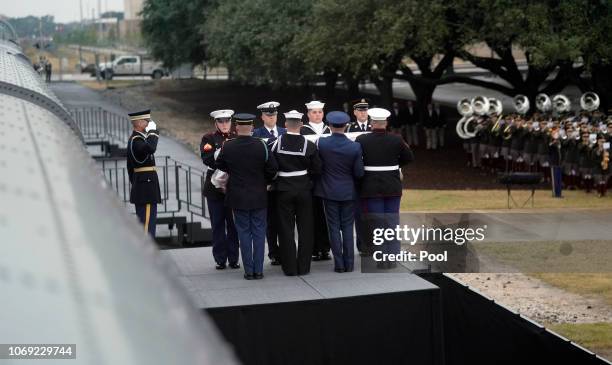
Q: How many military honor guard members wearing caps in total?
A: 9